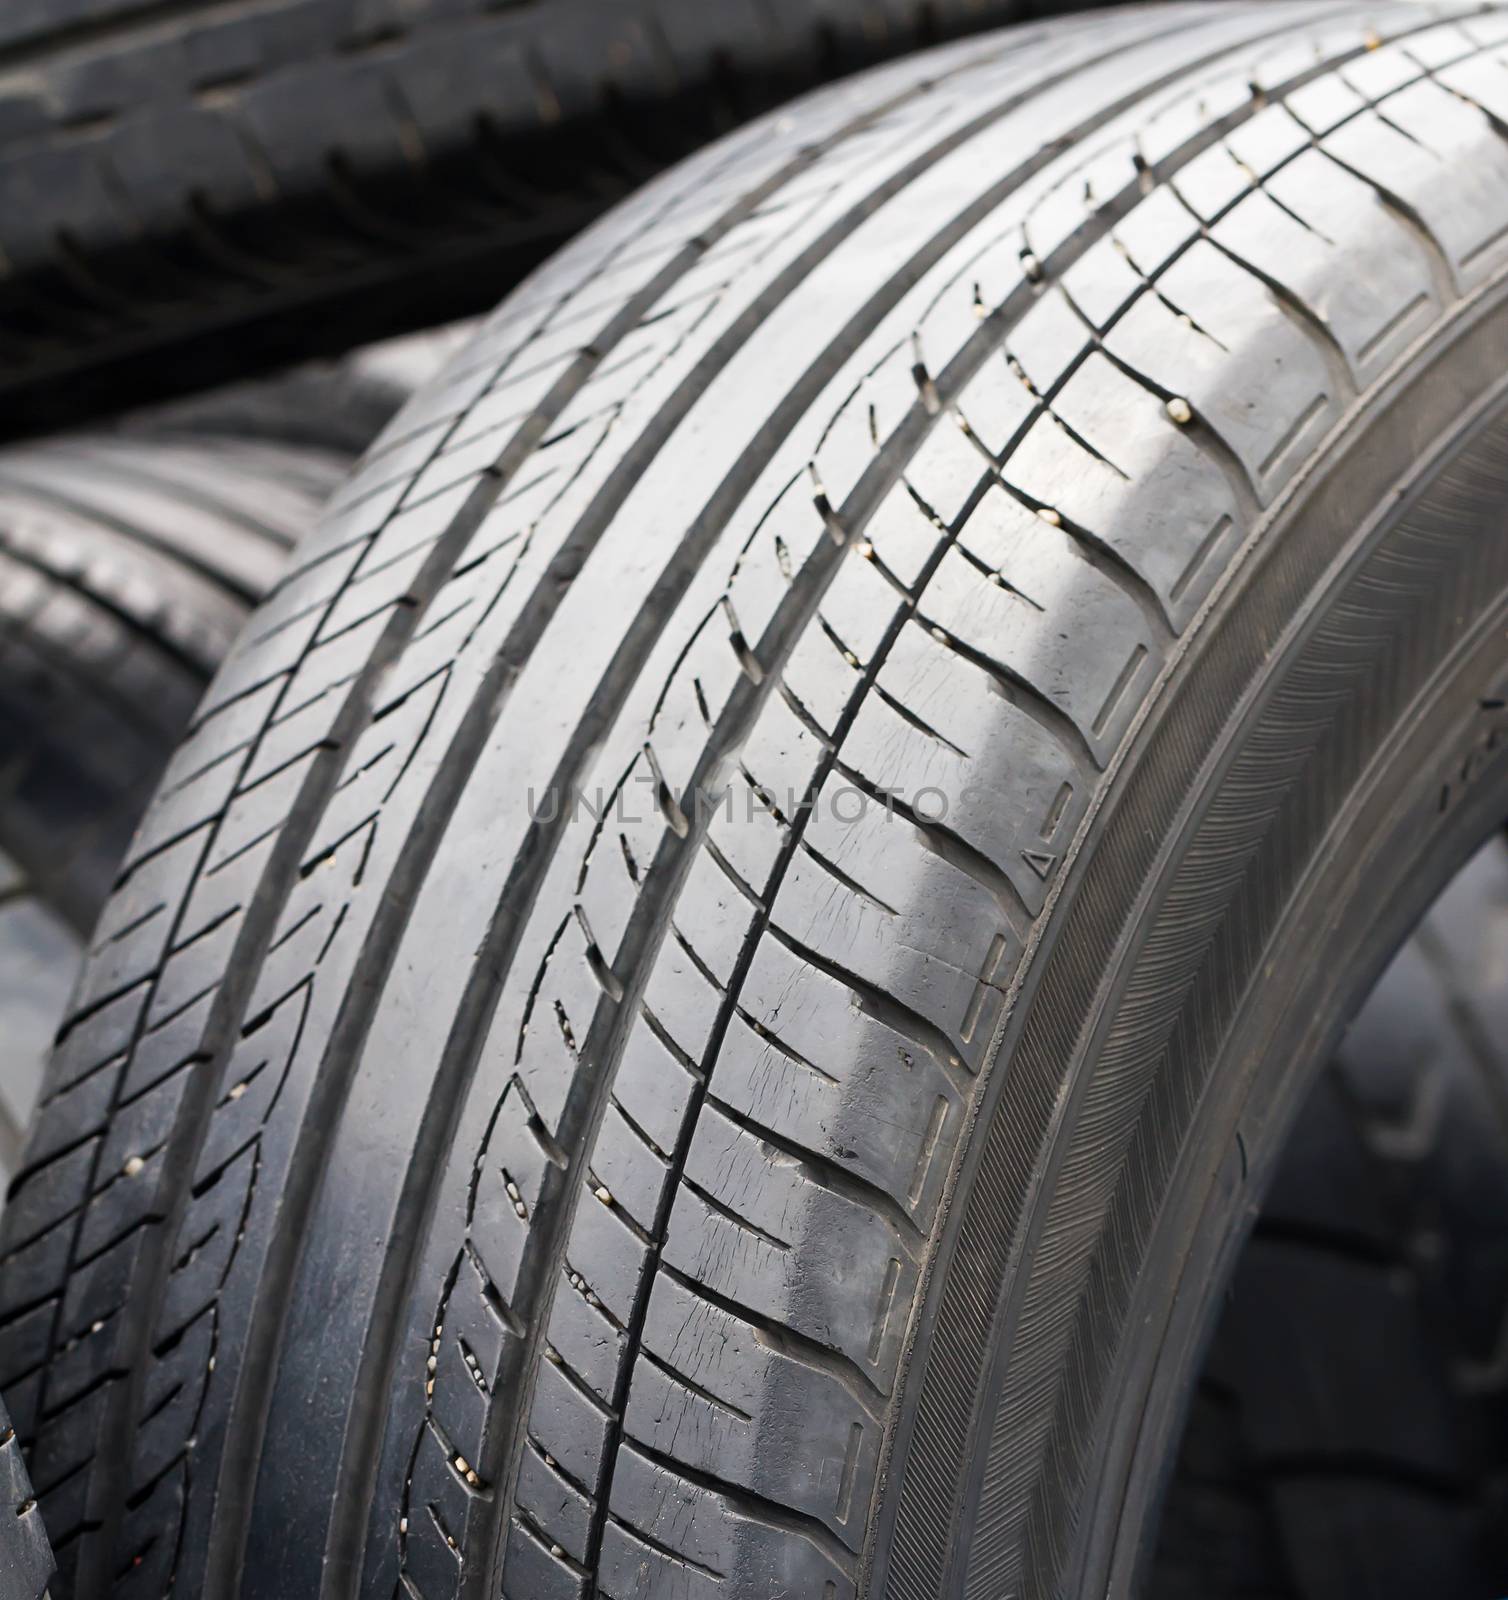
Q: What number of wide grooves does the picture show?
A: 4